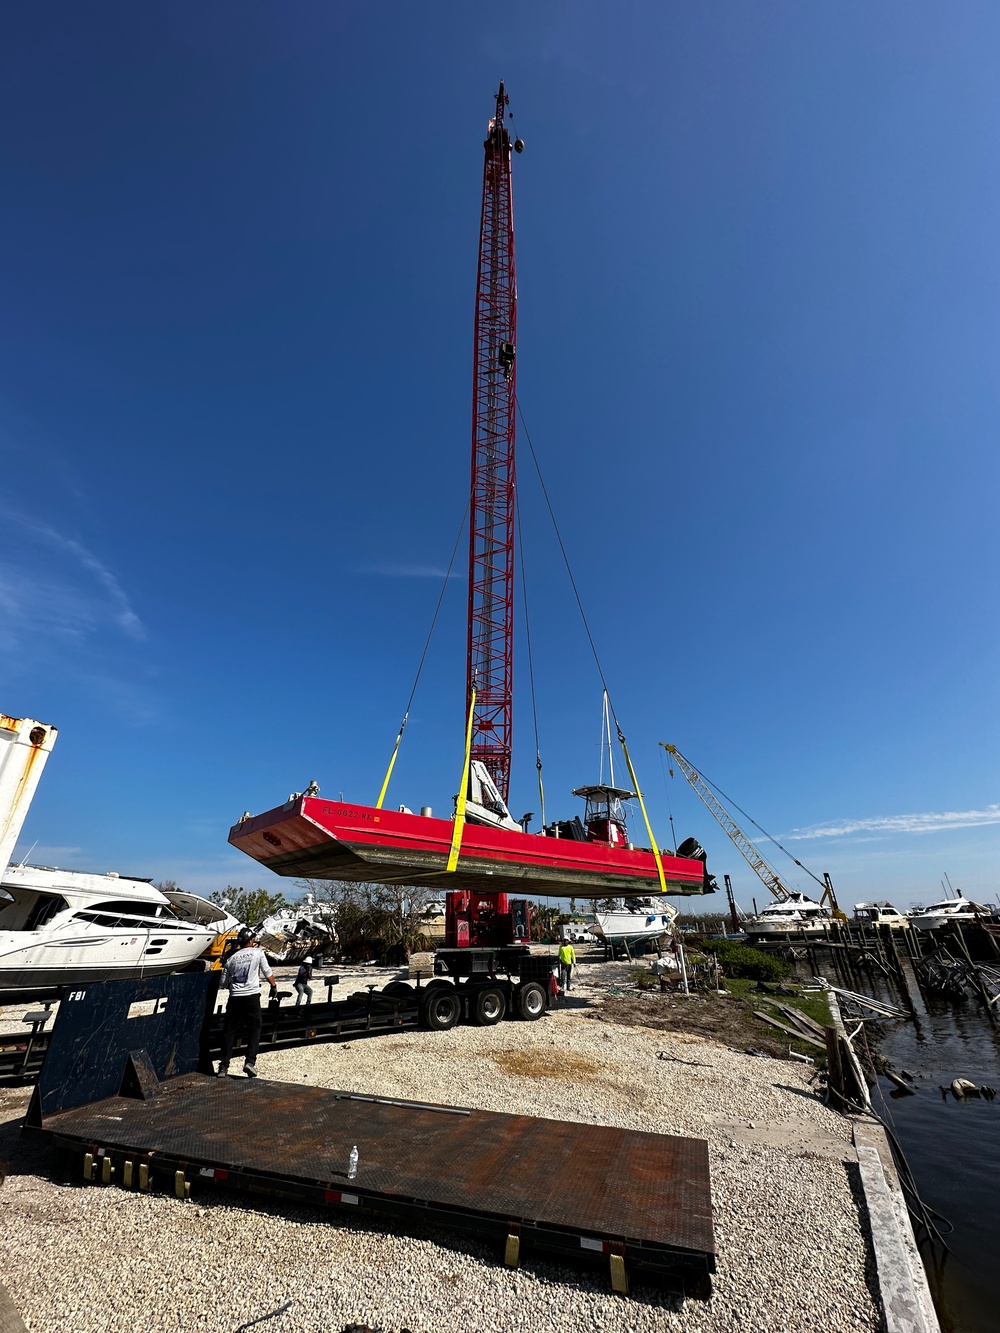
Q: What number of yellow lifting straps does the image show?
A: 4